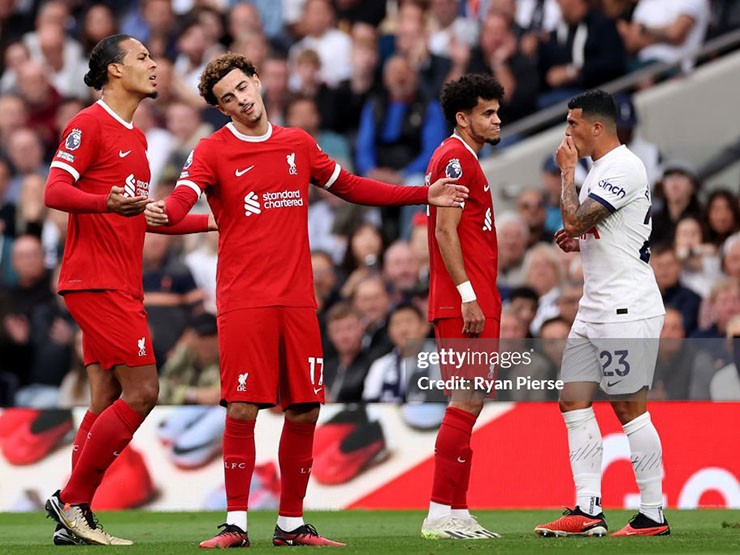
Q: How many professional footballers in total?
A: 4